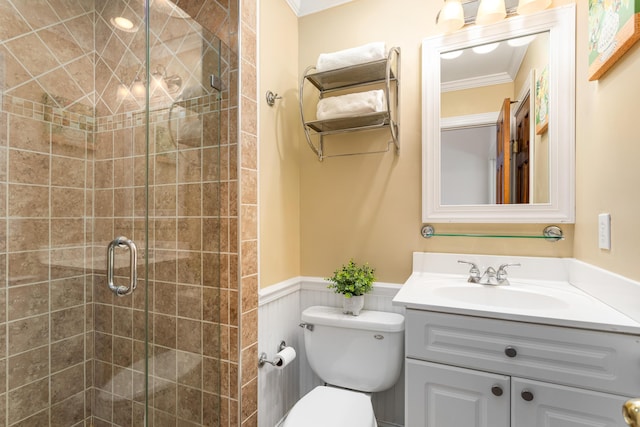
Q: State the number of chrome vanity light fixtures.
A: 1